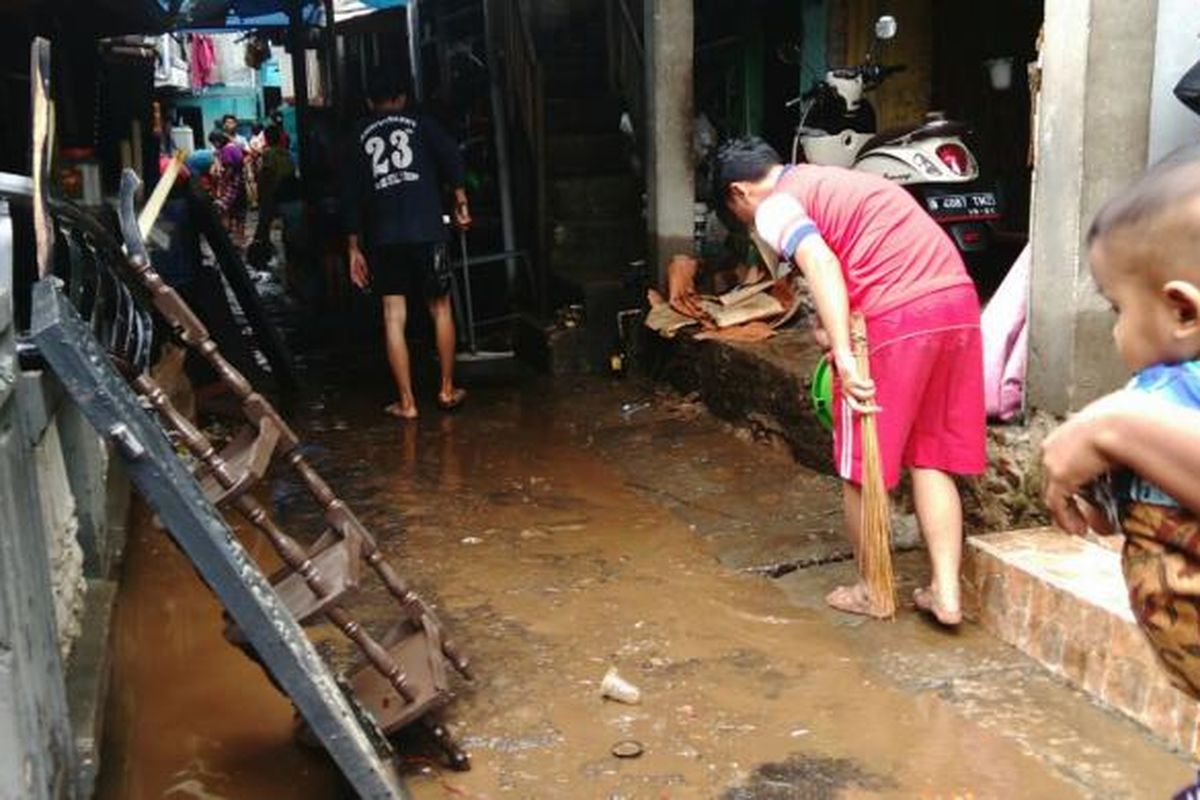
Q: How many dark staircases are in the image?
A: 1